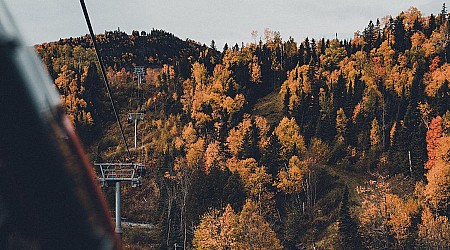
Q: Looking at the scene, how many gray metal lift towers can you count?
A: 3